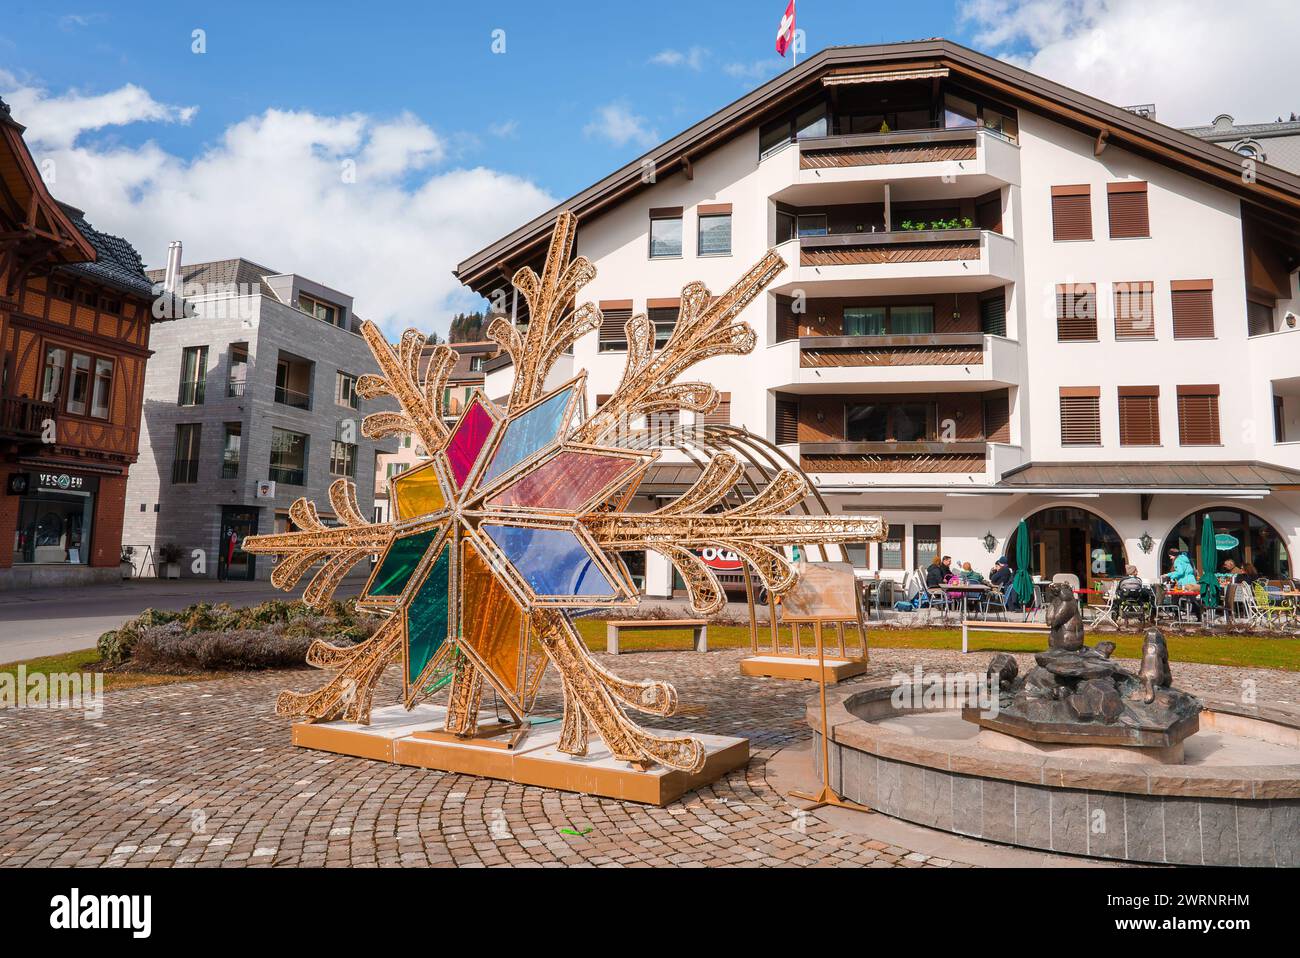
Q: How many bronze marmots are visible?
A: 4